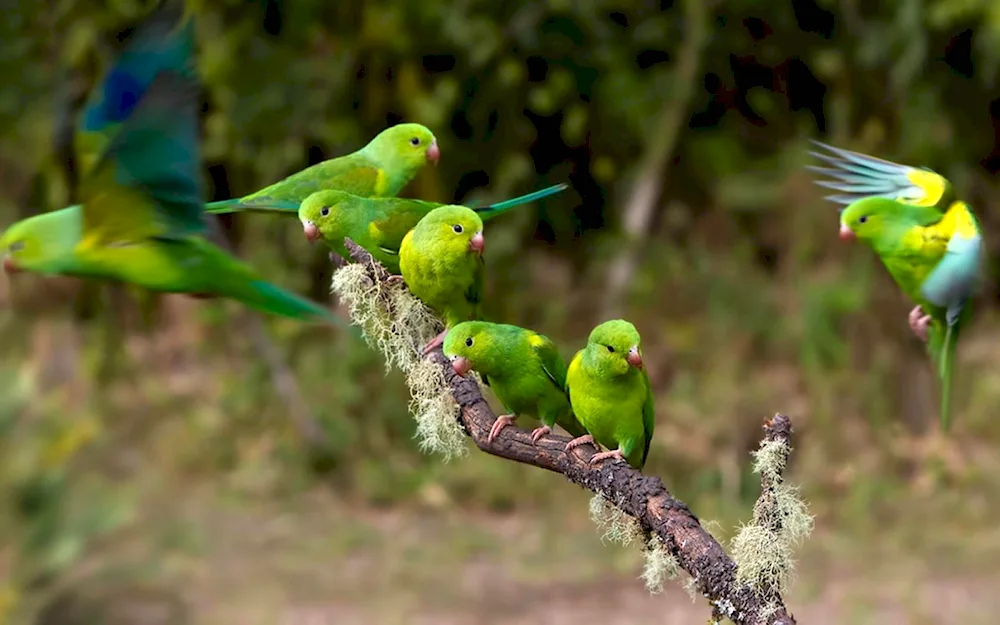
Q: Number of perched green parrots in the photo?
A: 5